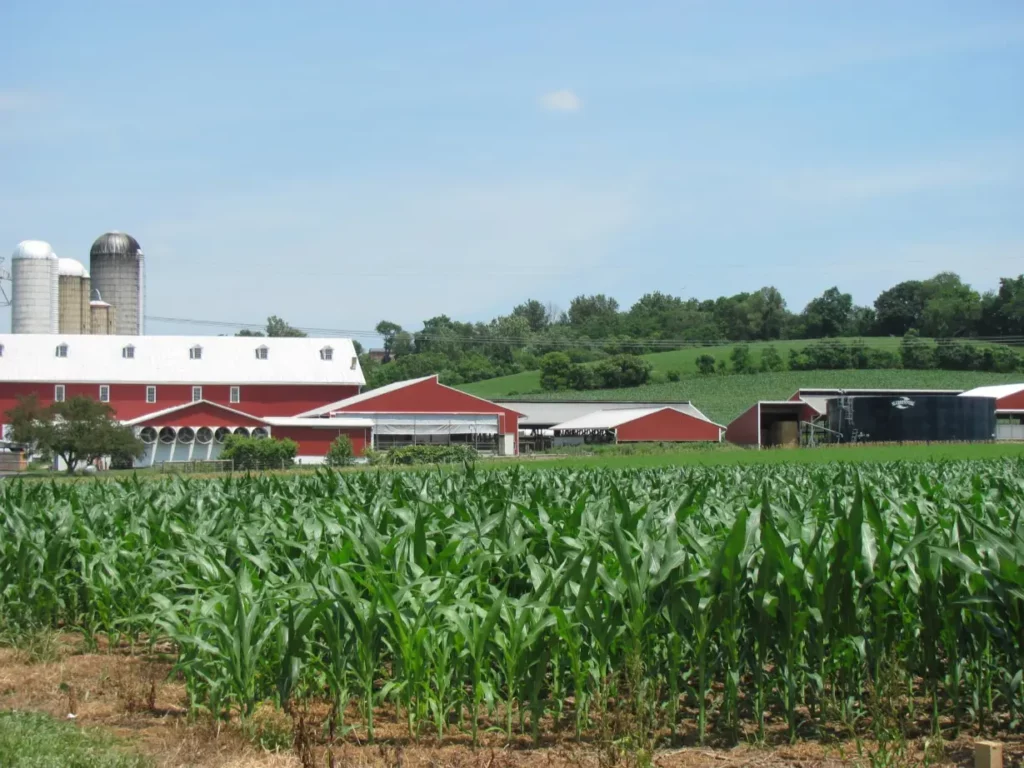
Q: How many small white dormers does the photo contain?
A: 6